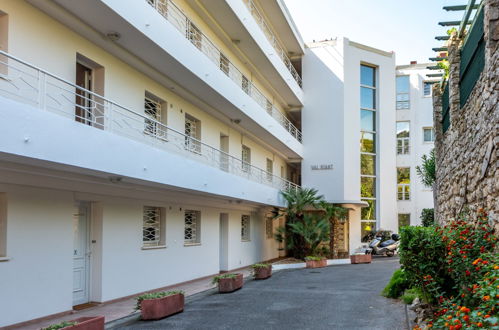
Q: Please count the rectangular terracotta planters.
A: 6